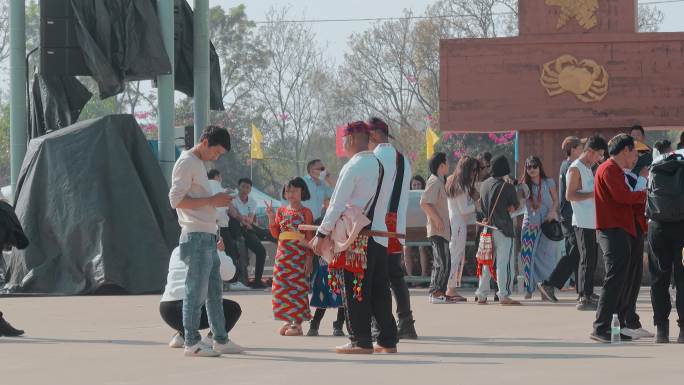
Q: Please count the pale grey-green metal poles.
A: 3